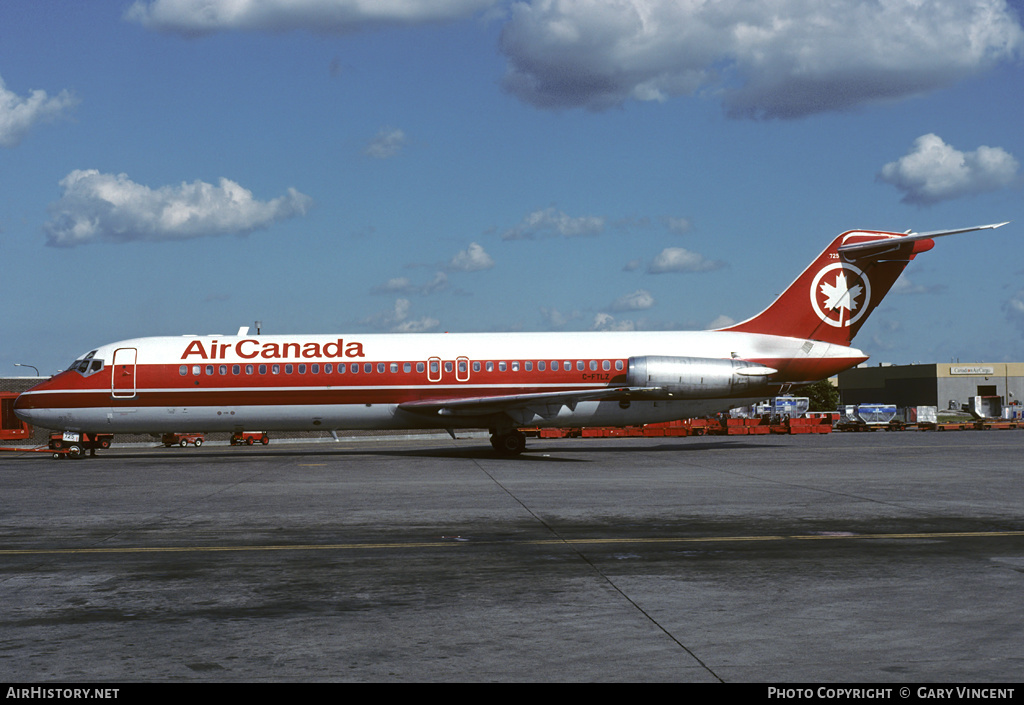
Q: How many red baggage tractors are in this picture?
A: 3